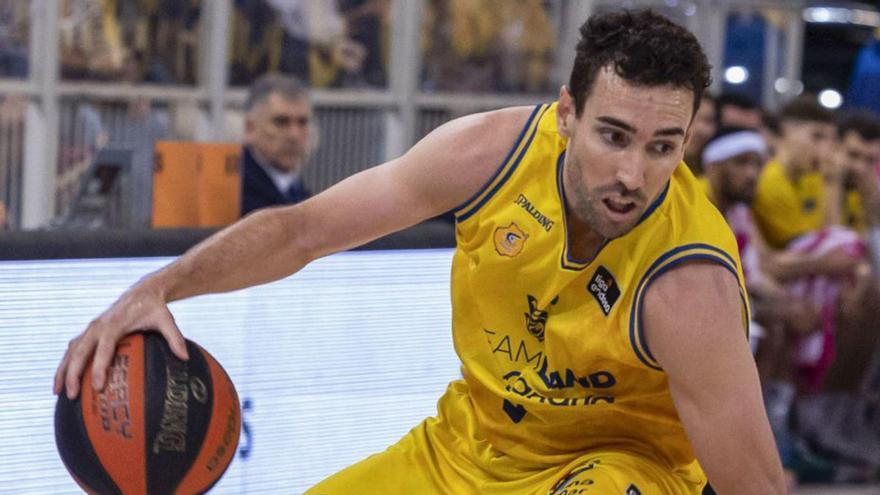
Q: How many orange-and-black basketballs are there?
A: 1